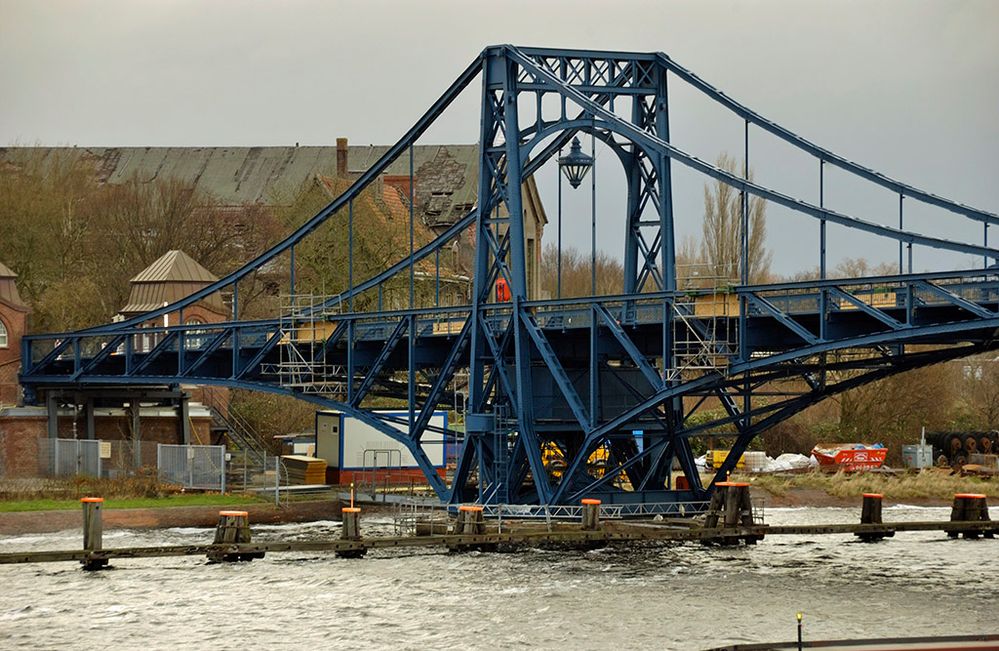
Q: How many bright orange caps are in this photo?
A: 8